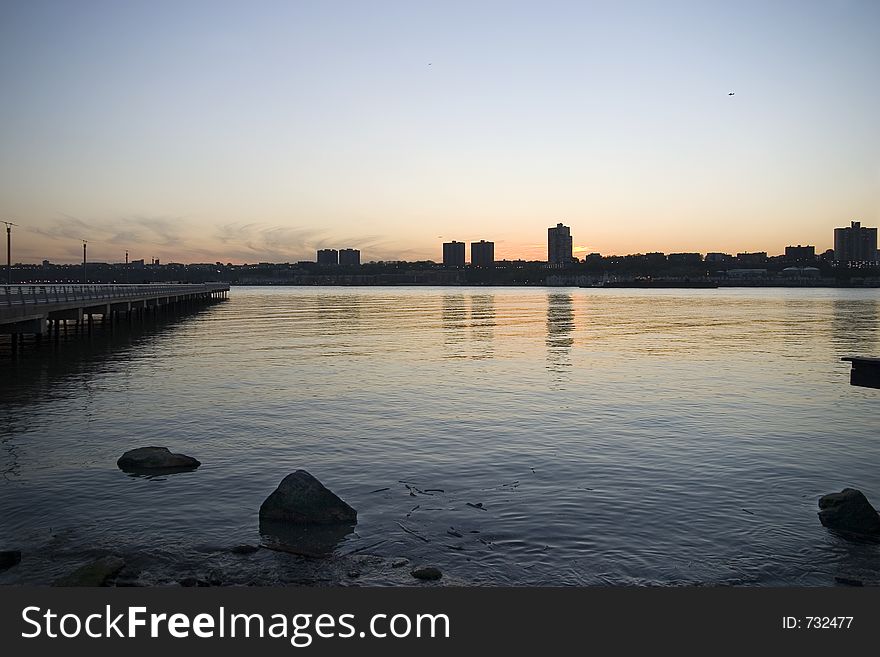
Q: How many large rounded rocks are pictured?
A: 3